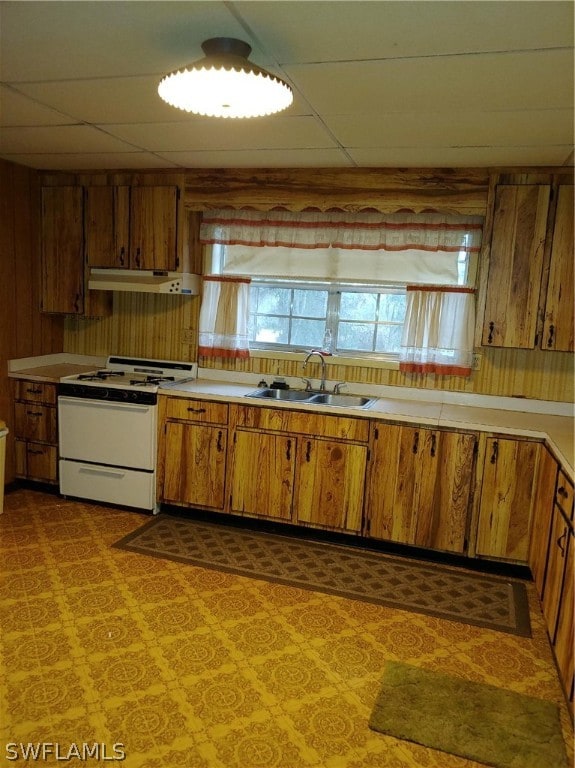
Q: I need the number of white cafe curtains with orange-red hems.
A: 2